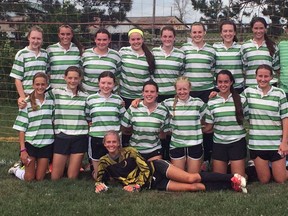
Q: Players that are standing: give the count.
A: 8